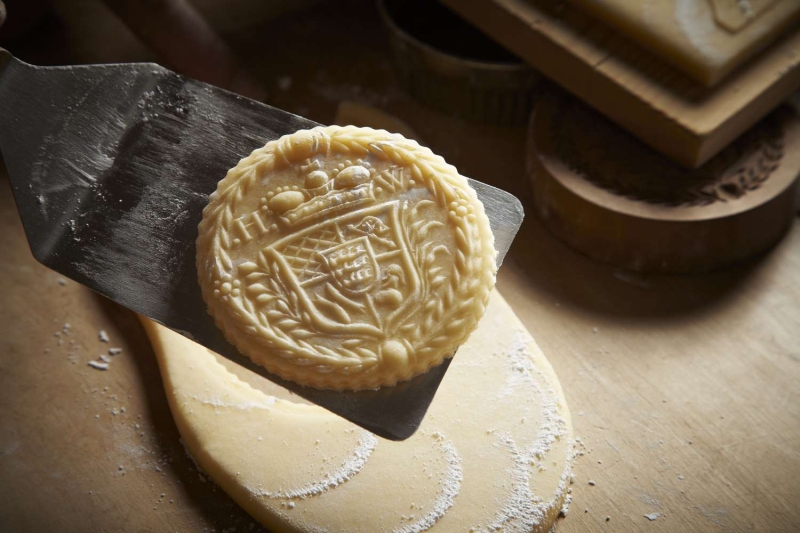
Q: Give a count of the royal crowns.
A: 1